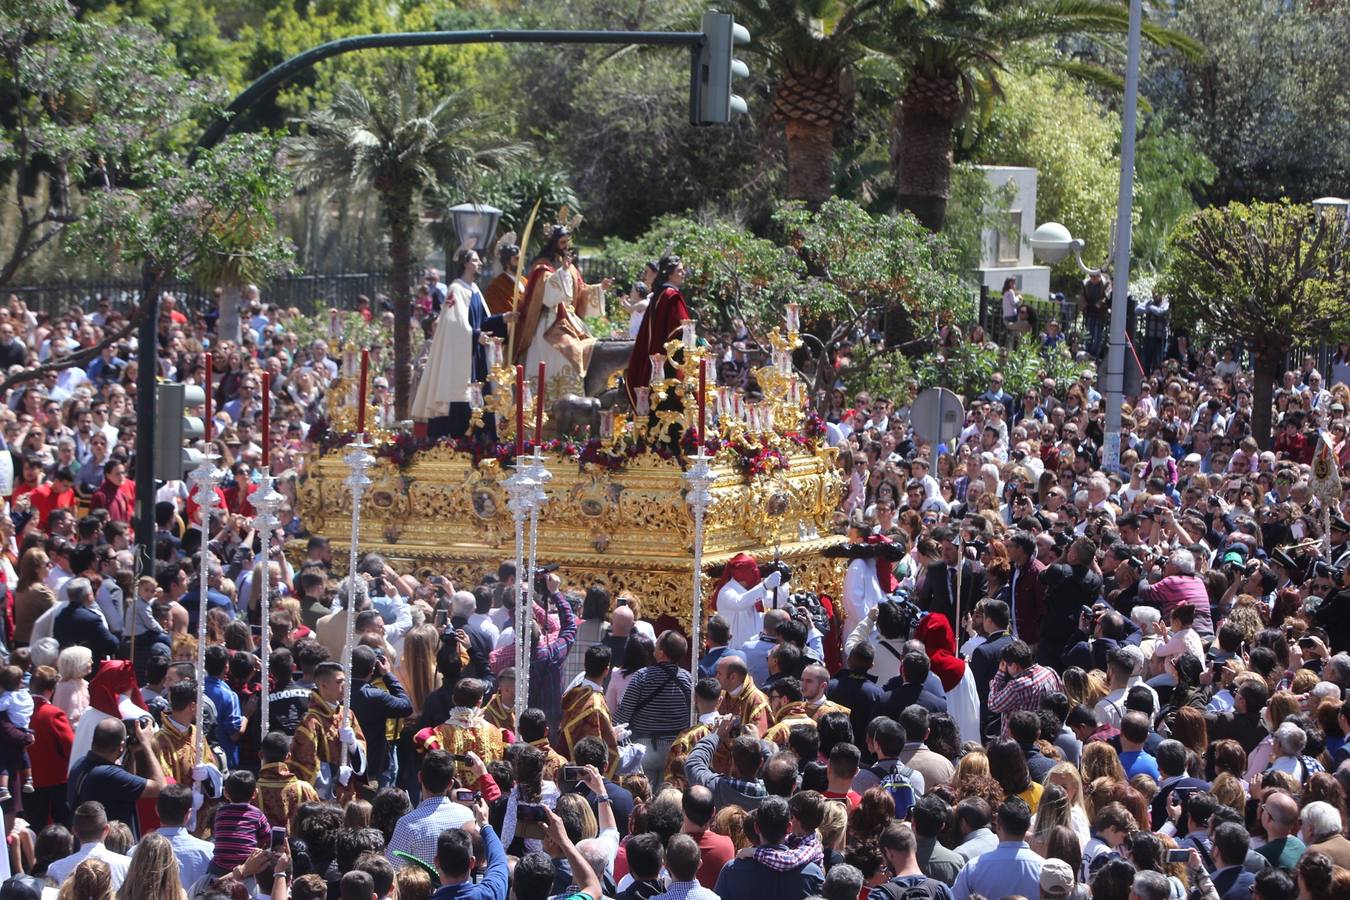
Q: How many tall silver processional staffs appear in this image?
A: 6